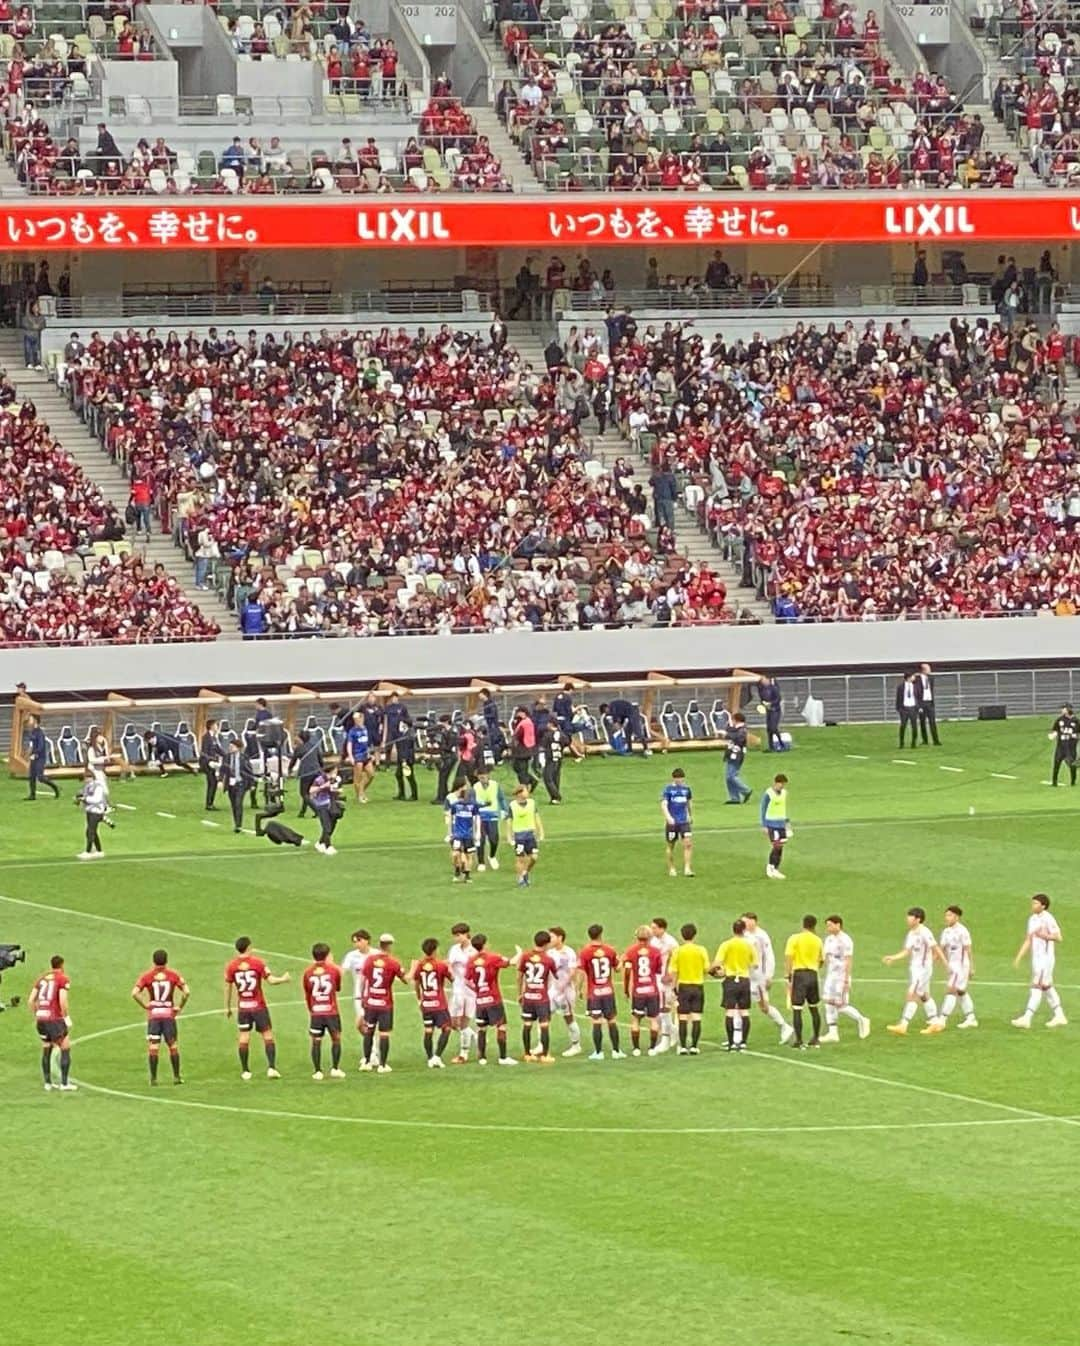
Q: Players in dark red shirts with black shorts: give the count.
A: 10